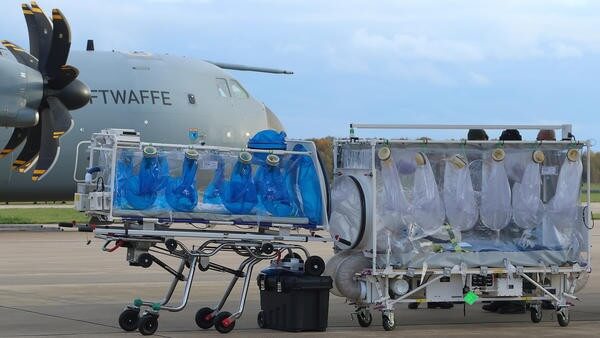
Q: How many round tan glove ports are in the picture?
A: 10